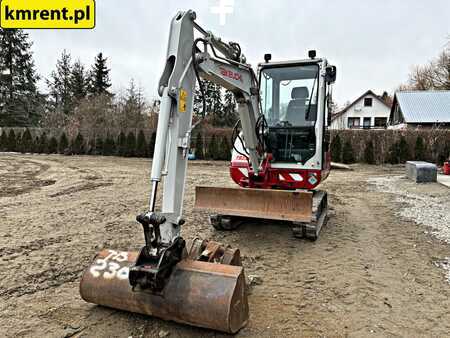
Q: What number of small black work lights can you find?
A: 2